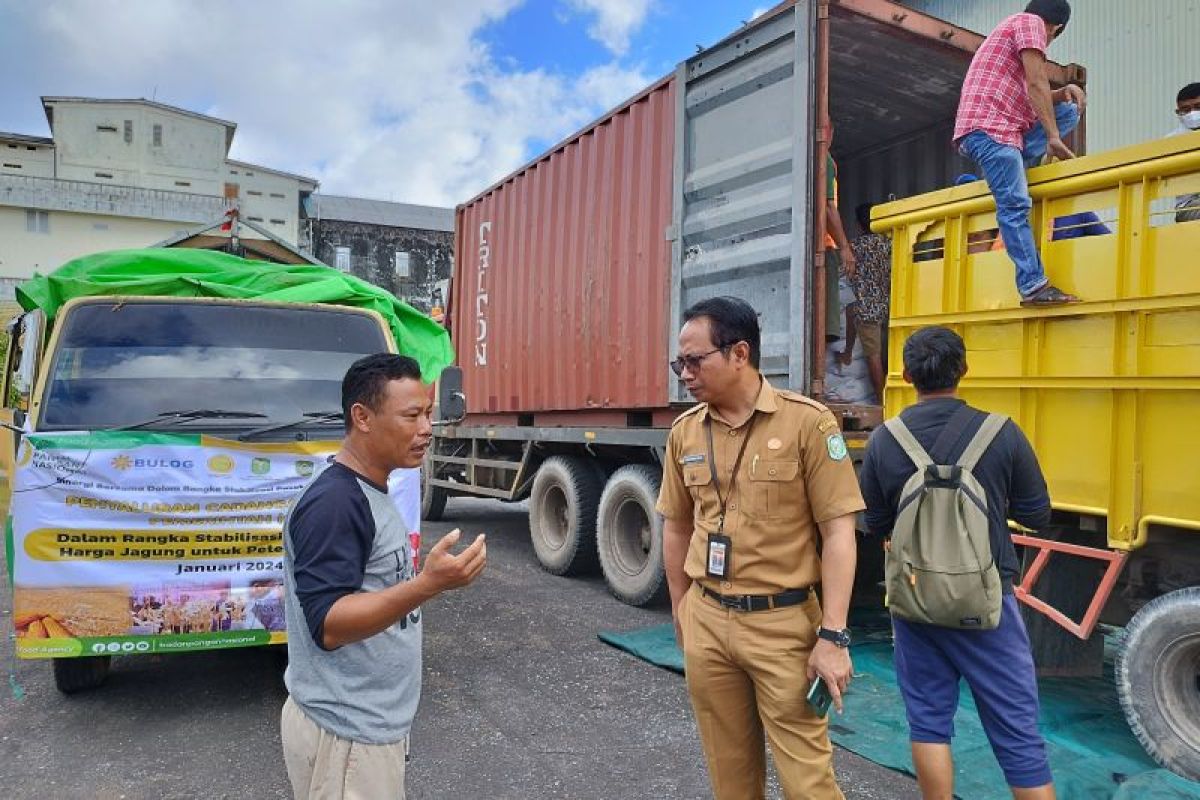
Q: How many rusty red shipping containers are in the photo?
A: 1